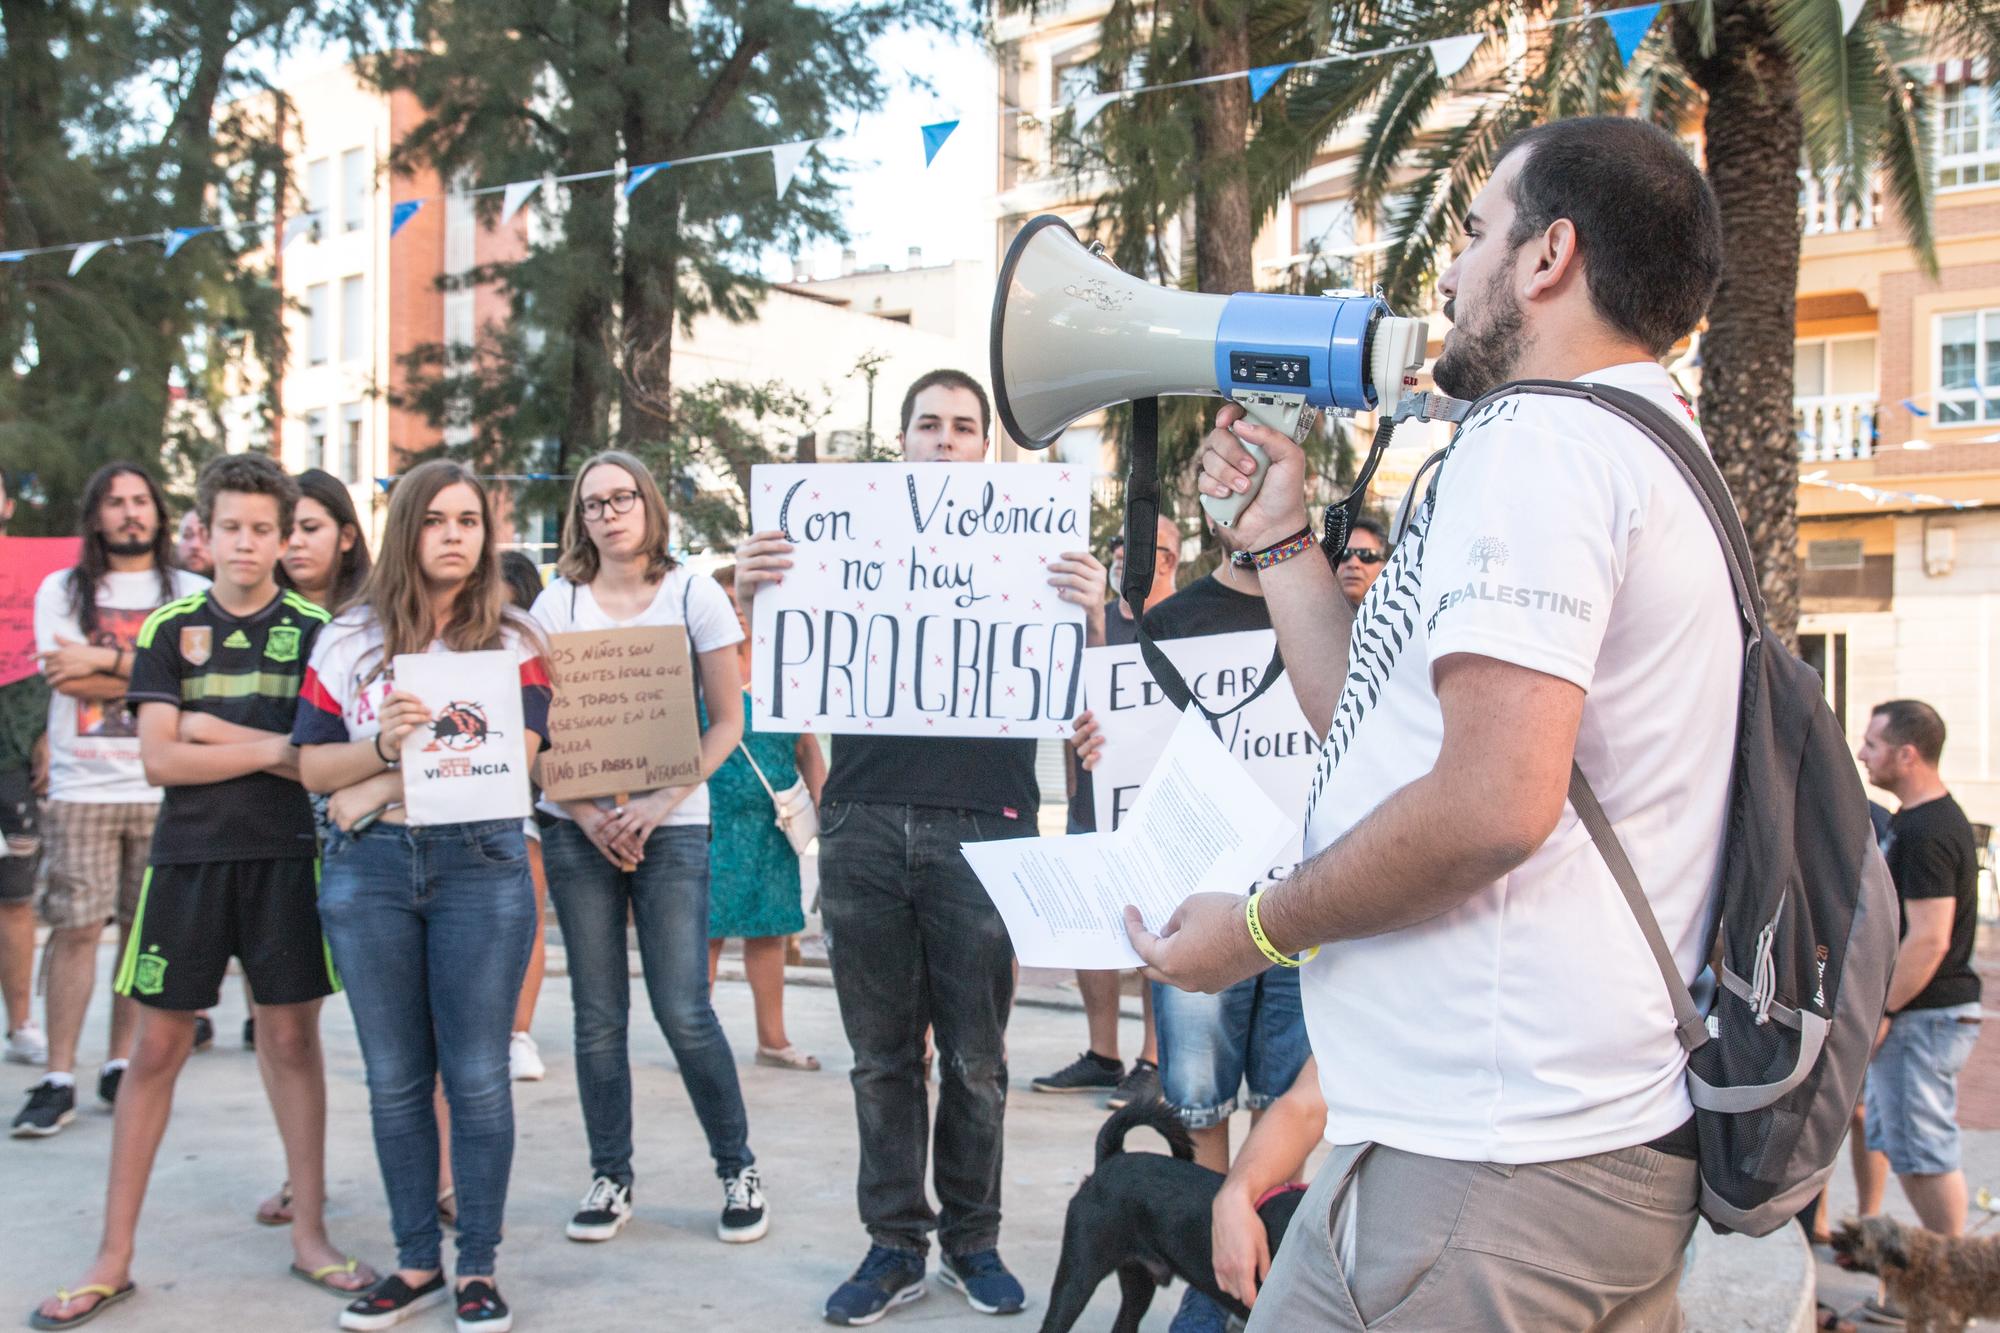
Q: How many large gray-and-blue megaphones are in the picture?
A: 1